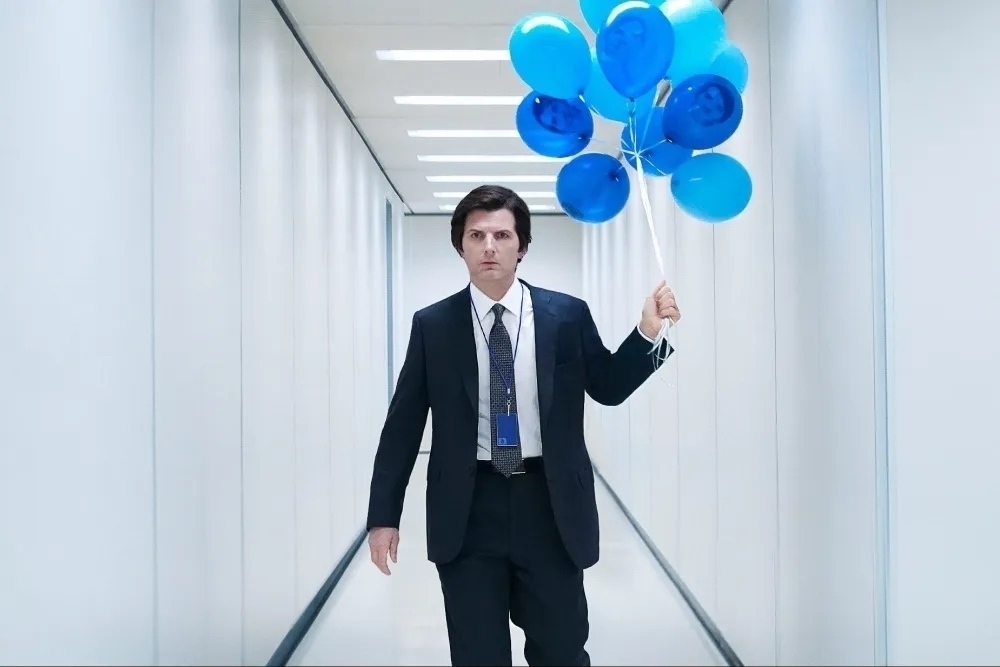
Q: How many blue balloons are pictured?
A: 11